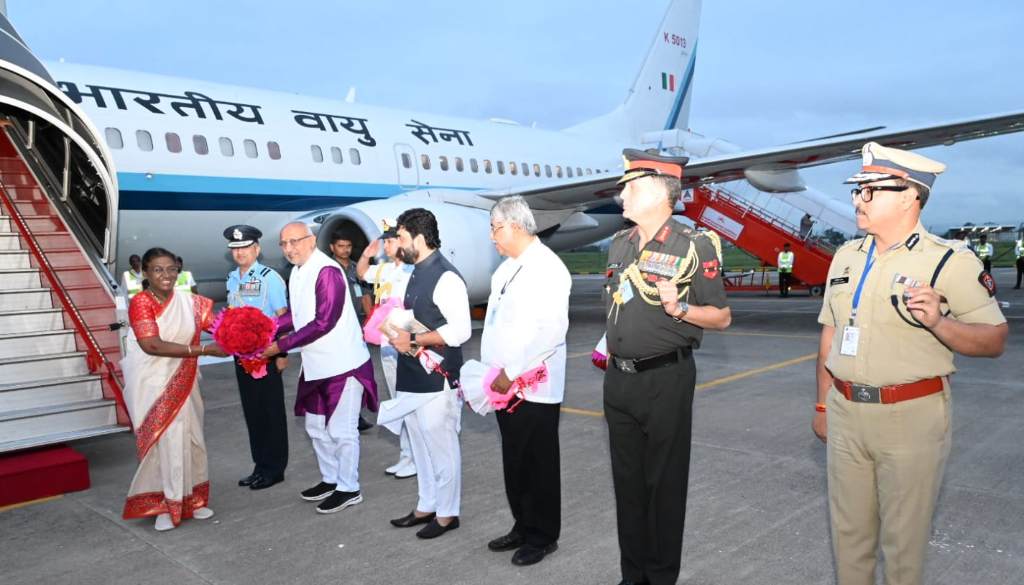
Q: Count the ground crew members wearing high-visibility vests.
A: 5